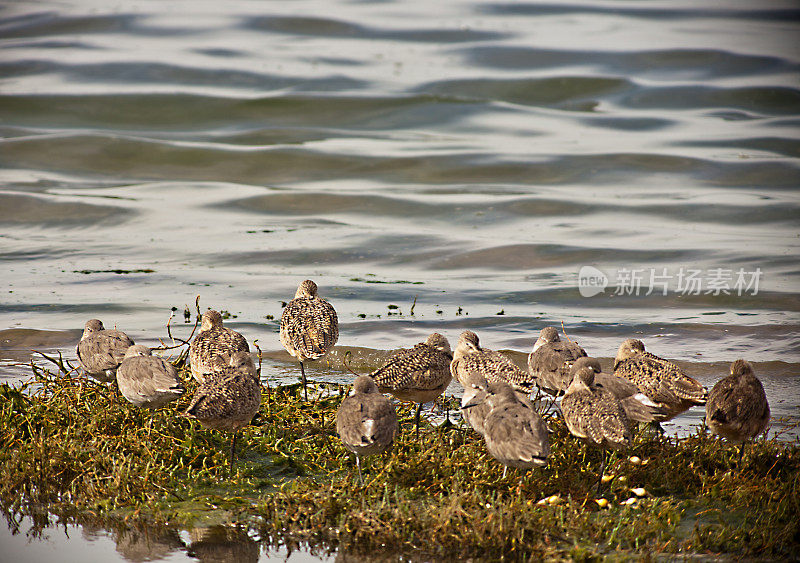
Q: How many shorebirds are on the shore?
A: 15